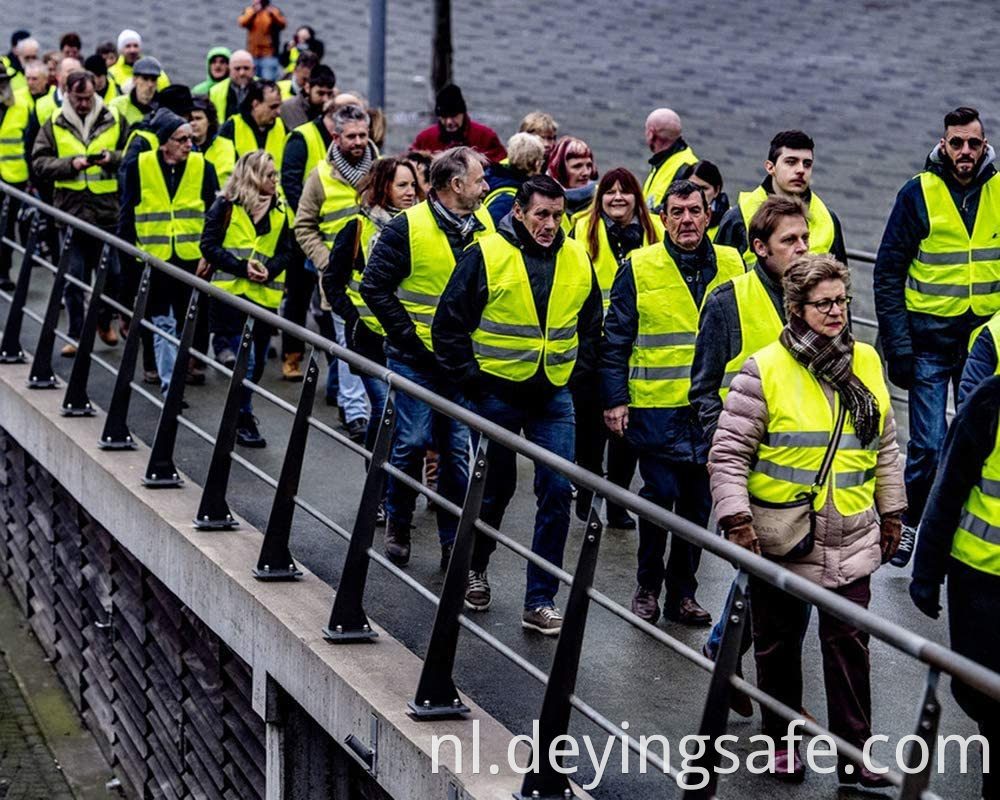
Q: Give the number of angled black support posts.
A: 13